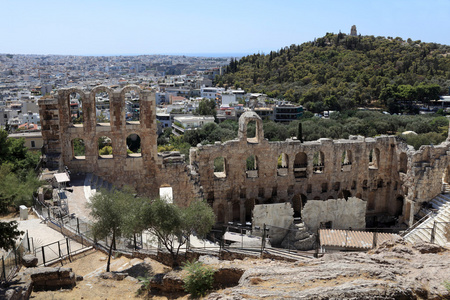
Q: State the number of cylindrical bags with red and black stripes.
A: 0